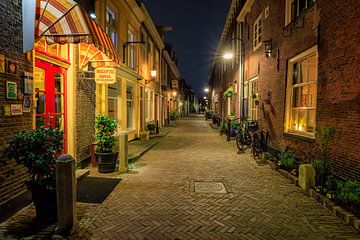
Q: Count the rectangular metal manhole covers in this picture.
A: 1